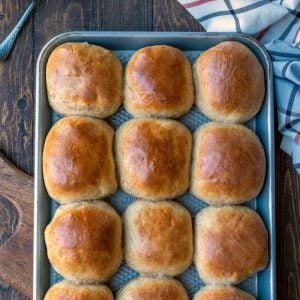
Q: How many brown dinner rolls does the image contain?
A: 12